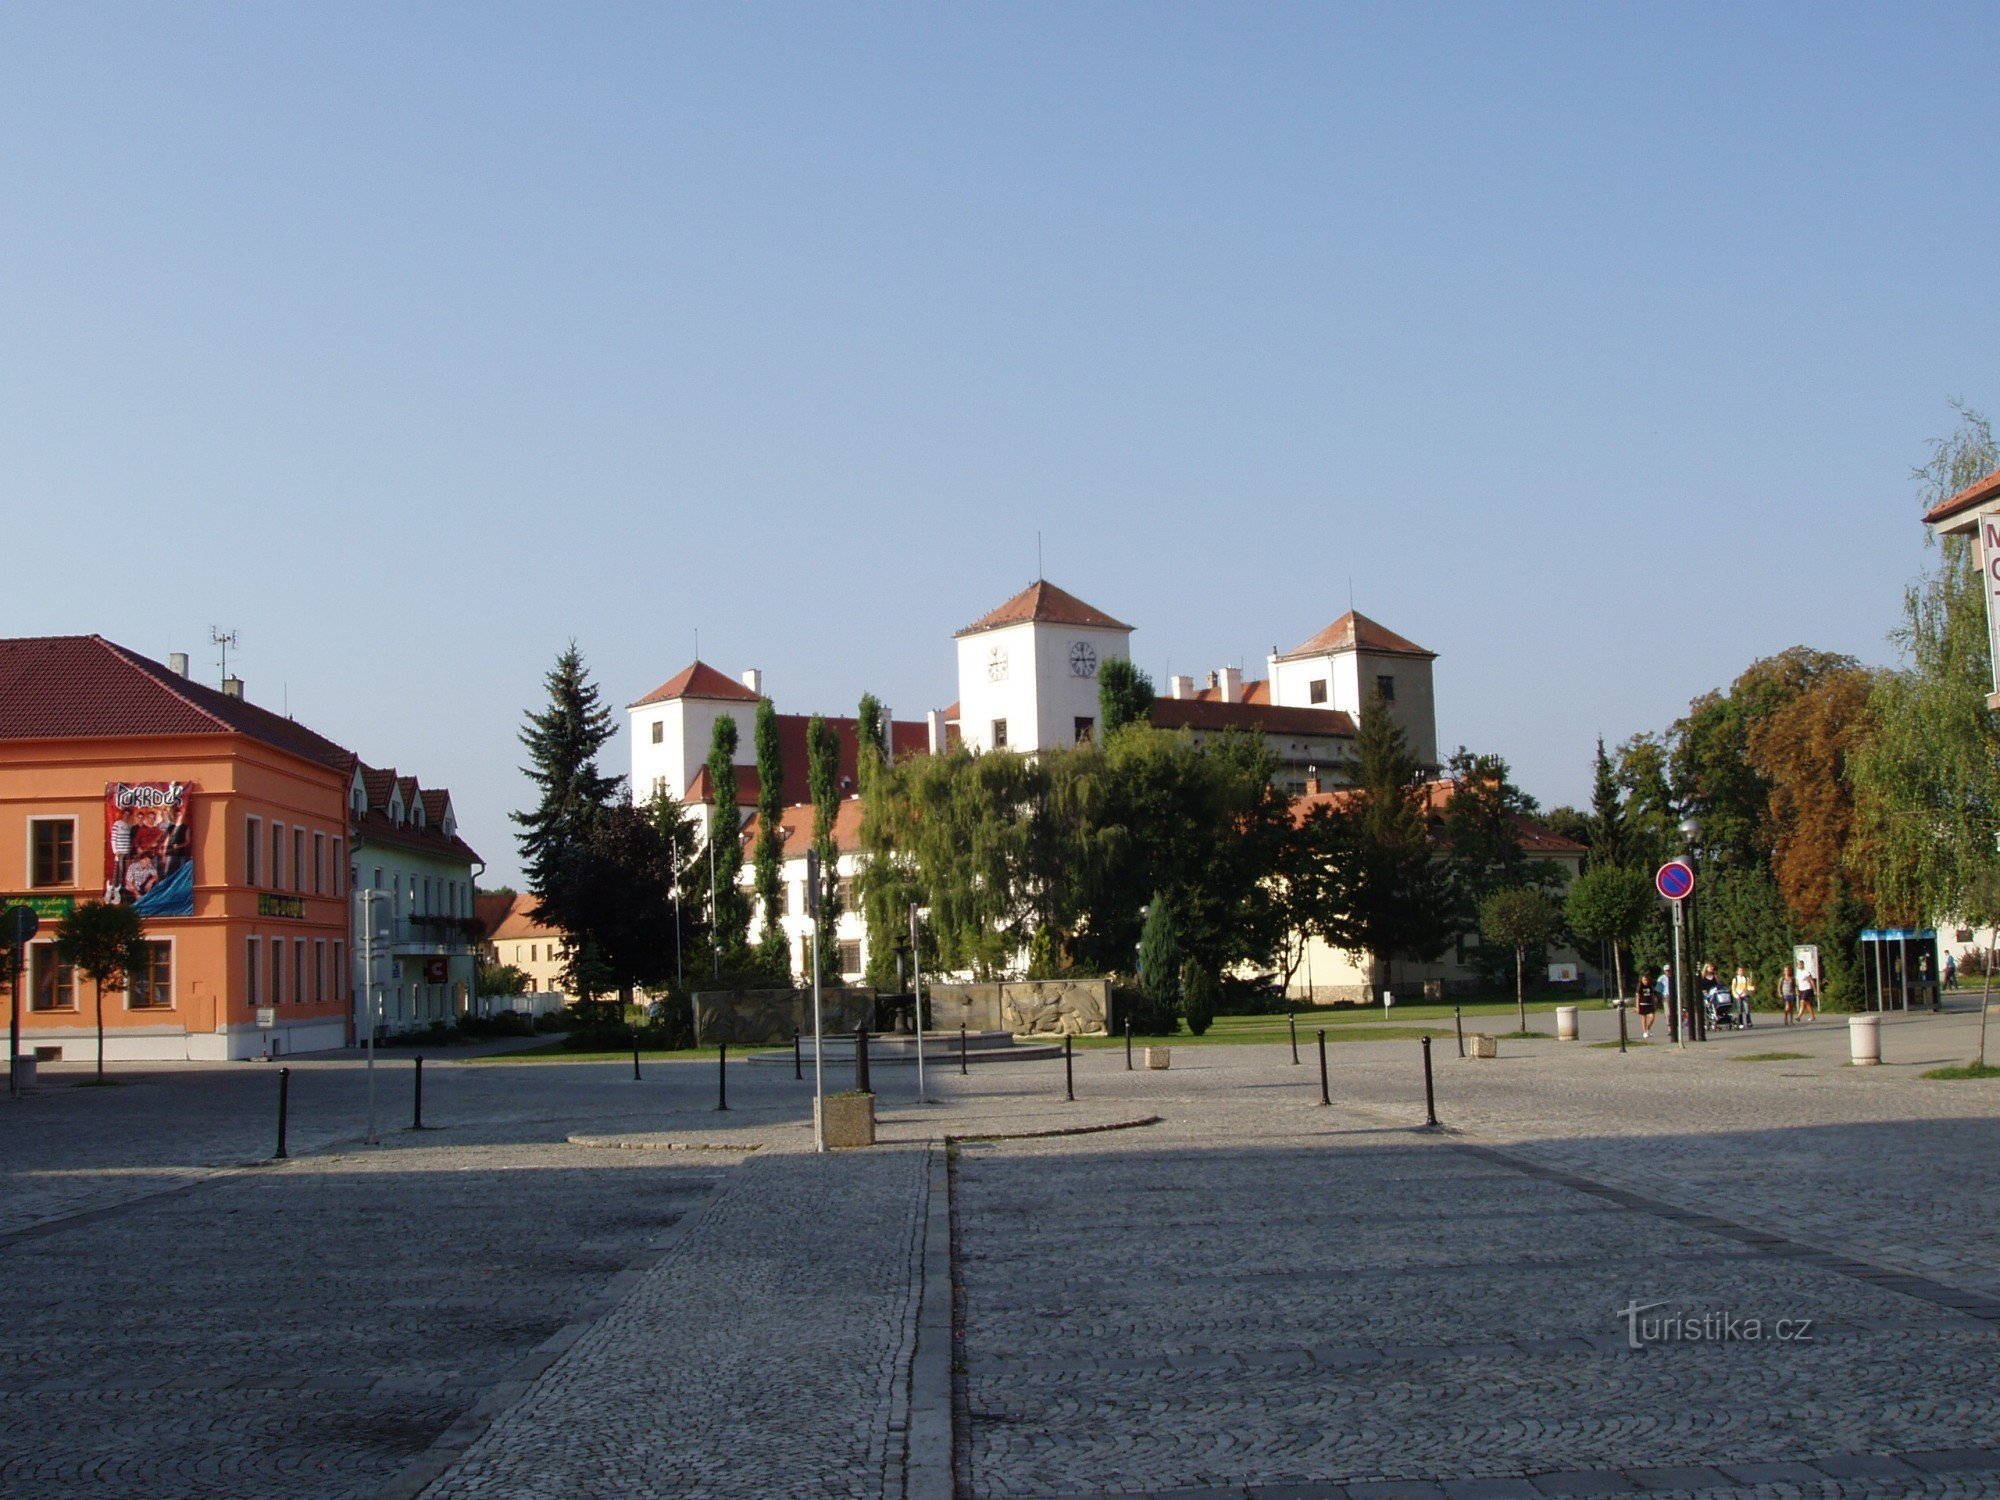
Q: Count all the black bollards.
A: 13